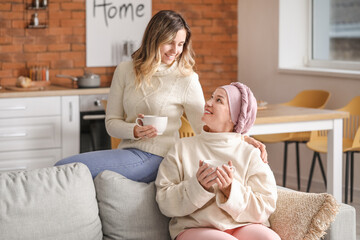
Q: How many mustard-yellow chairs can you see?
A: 3